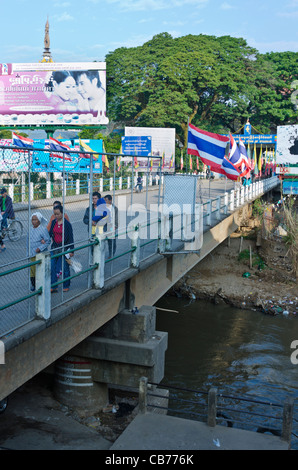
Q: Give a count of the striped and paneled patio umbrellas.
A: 0